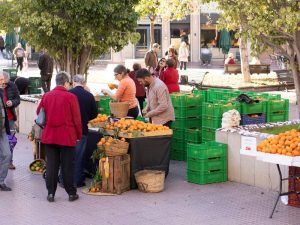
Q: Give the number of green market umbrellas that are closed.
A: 3